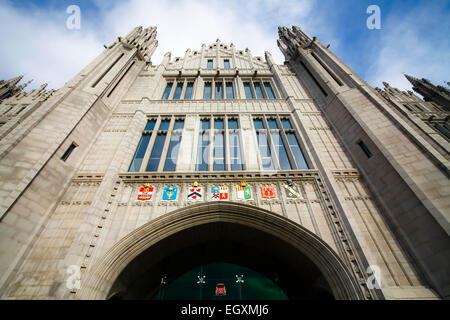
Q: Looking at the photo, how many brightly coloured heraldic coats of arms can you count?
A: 7